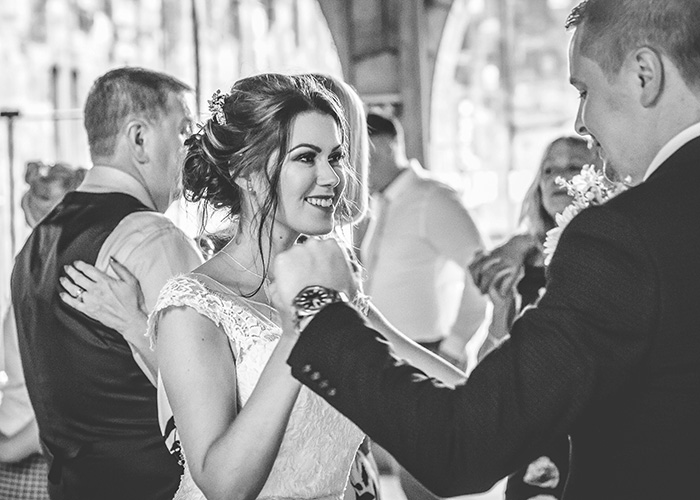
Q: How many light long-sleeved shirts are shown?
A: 2